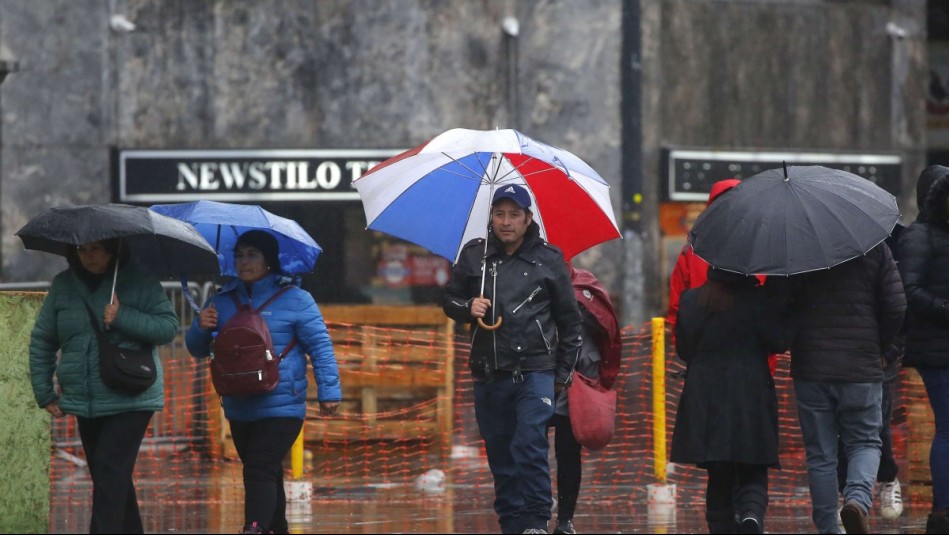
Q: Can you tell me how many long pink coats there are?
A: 0